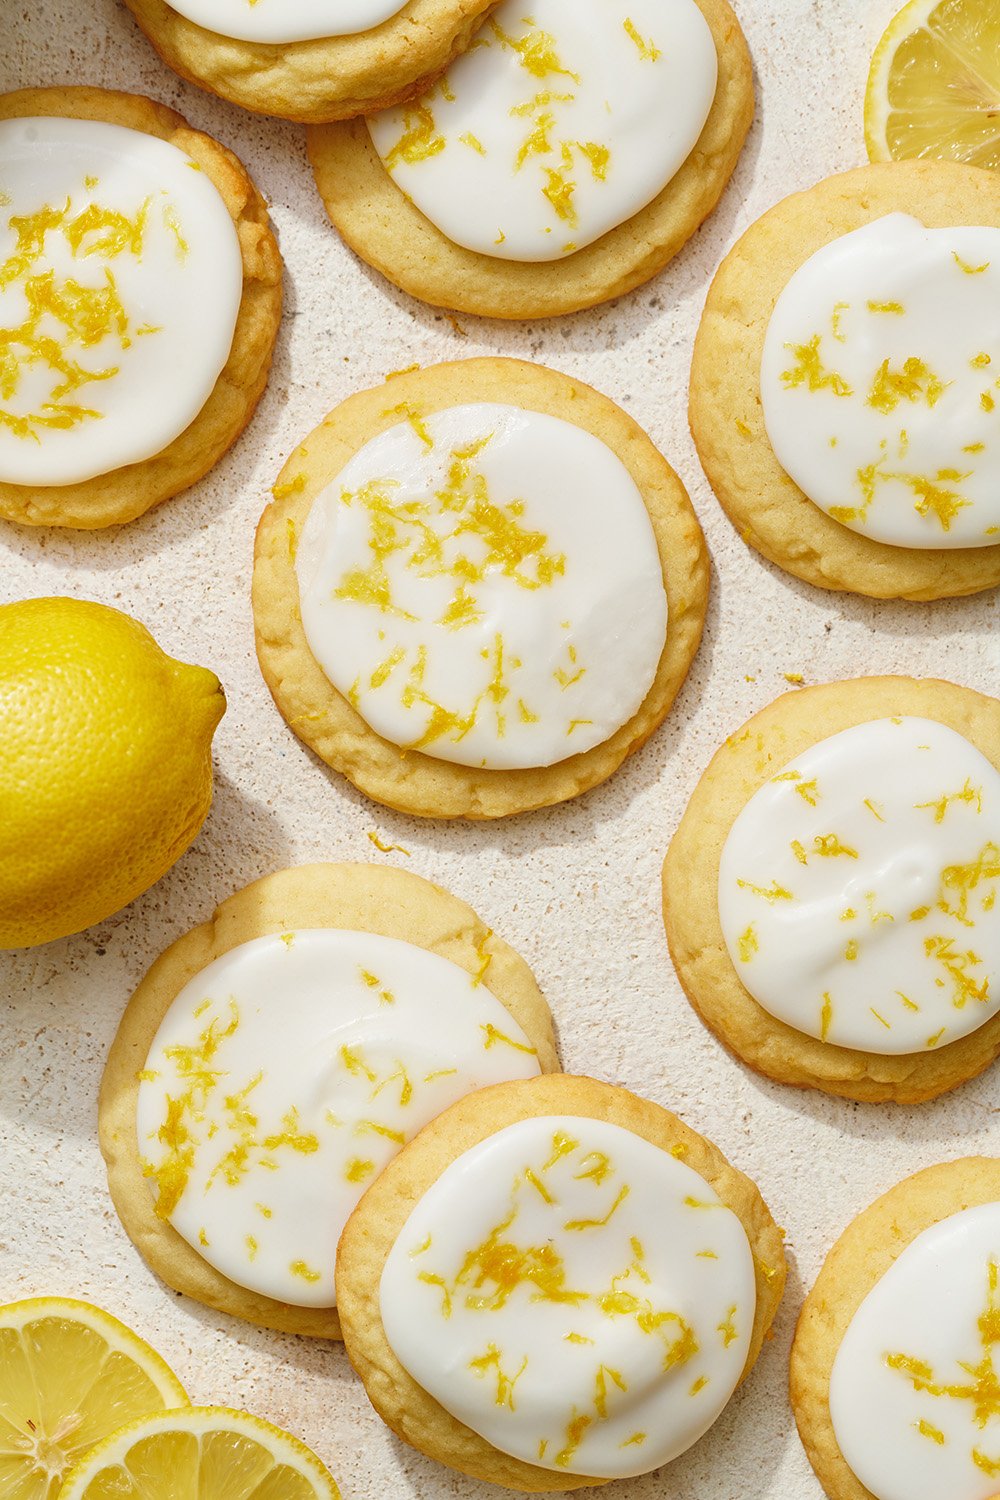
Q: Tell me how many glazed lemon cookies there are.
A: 9